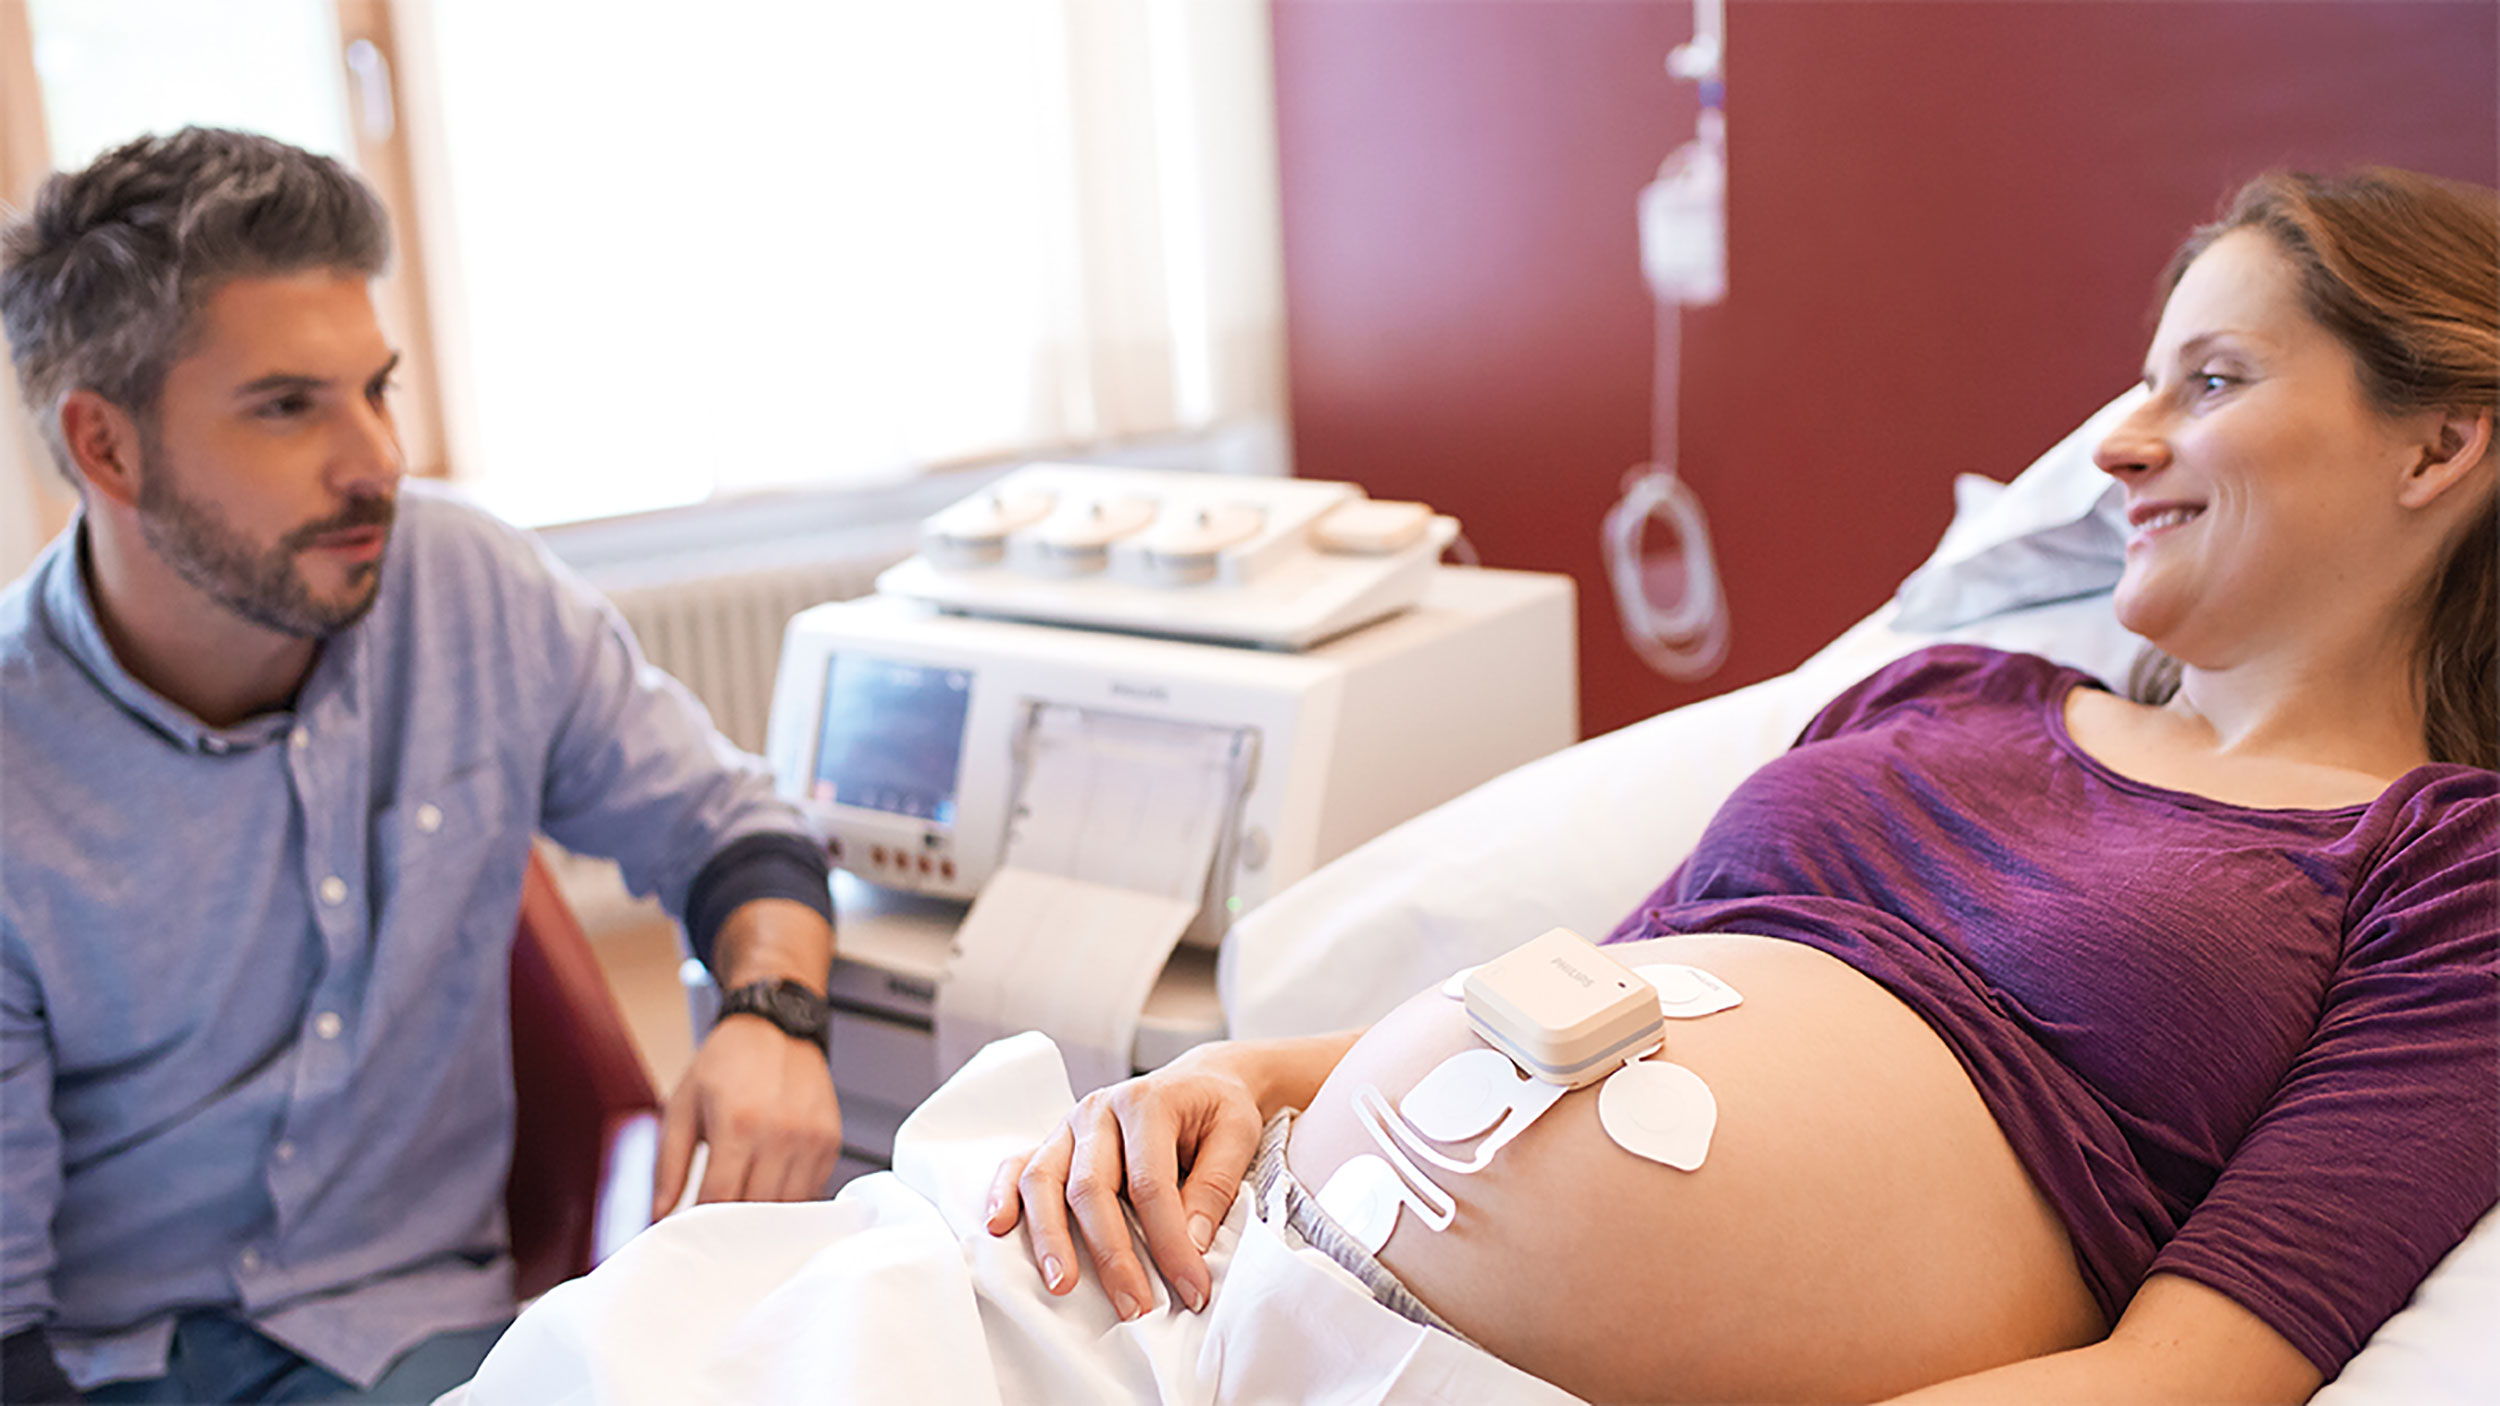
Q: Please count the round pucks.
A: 3